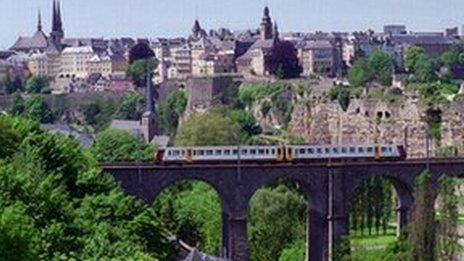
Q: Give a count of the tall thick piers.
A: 3